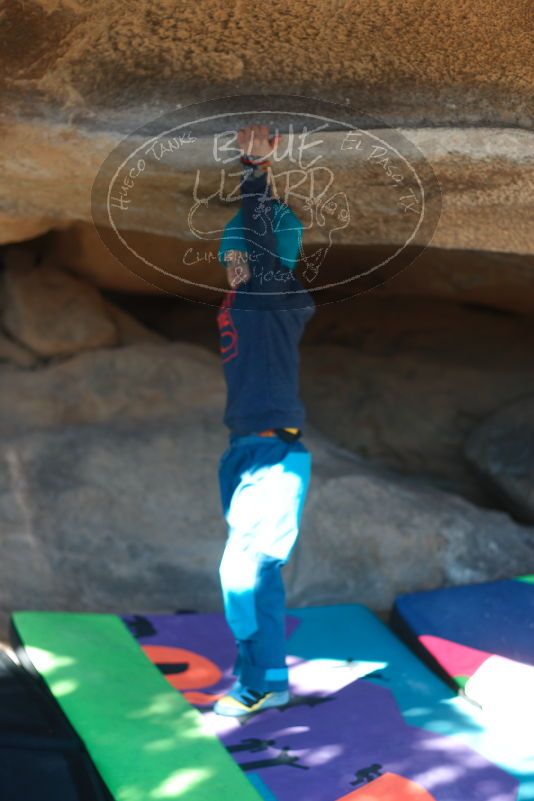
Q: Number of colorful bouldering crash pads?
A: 2